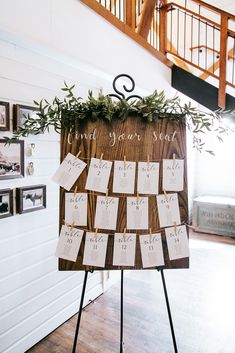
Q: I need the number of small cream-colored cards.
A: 14